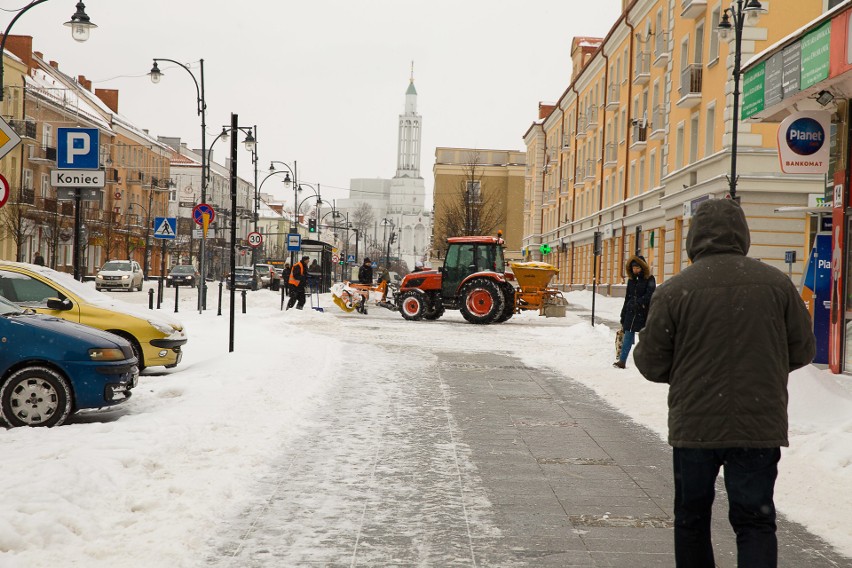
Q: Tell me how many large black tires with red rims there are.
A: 2